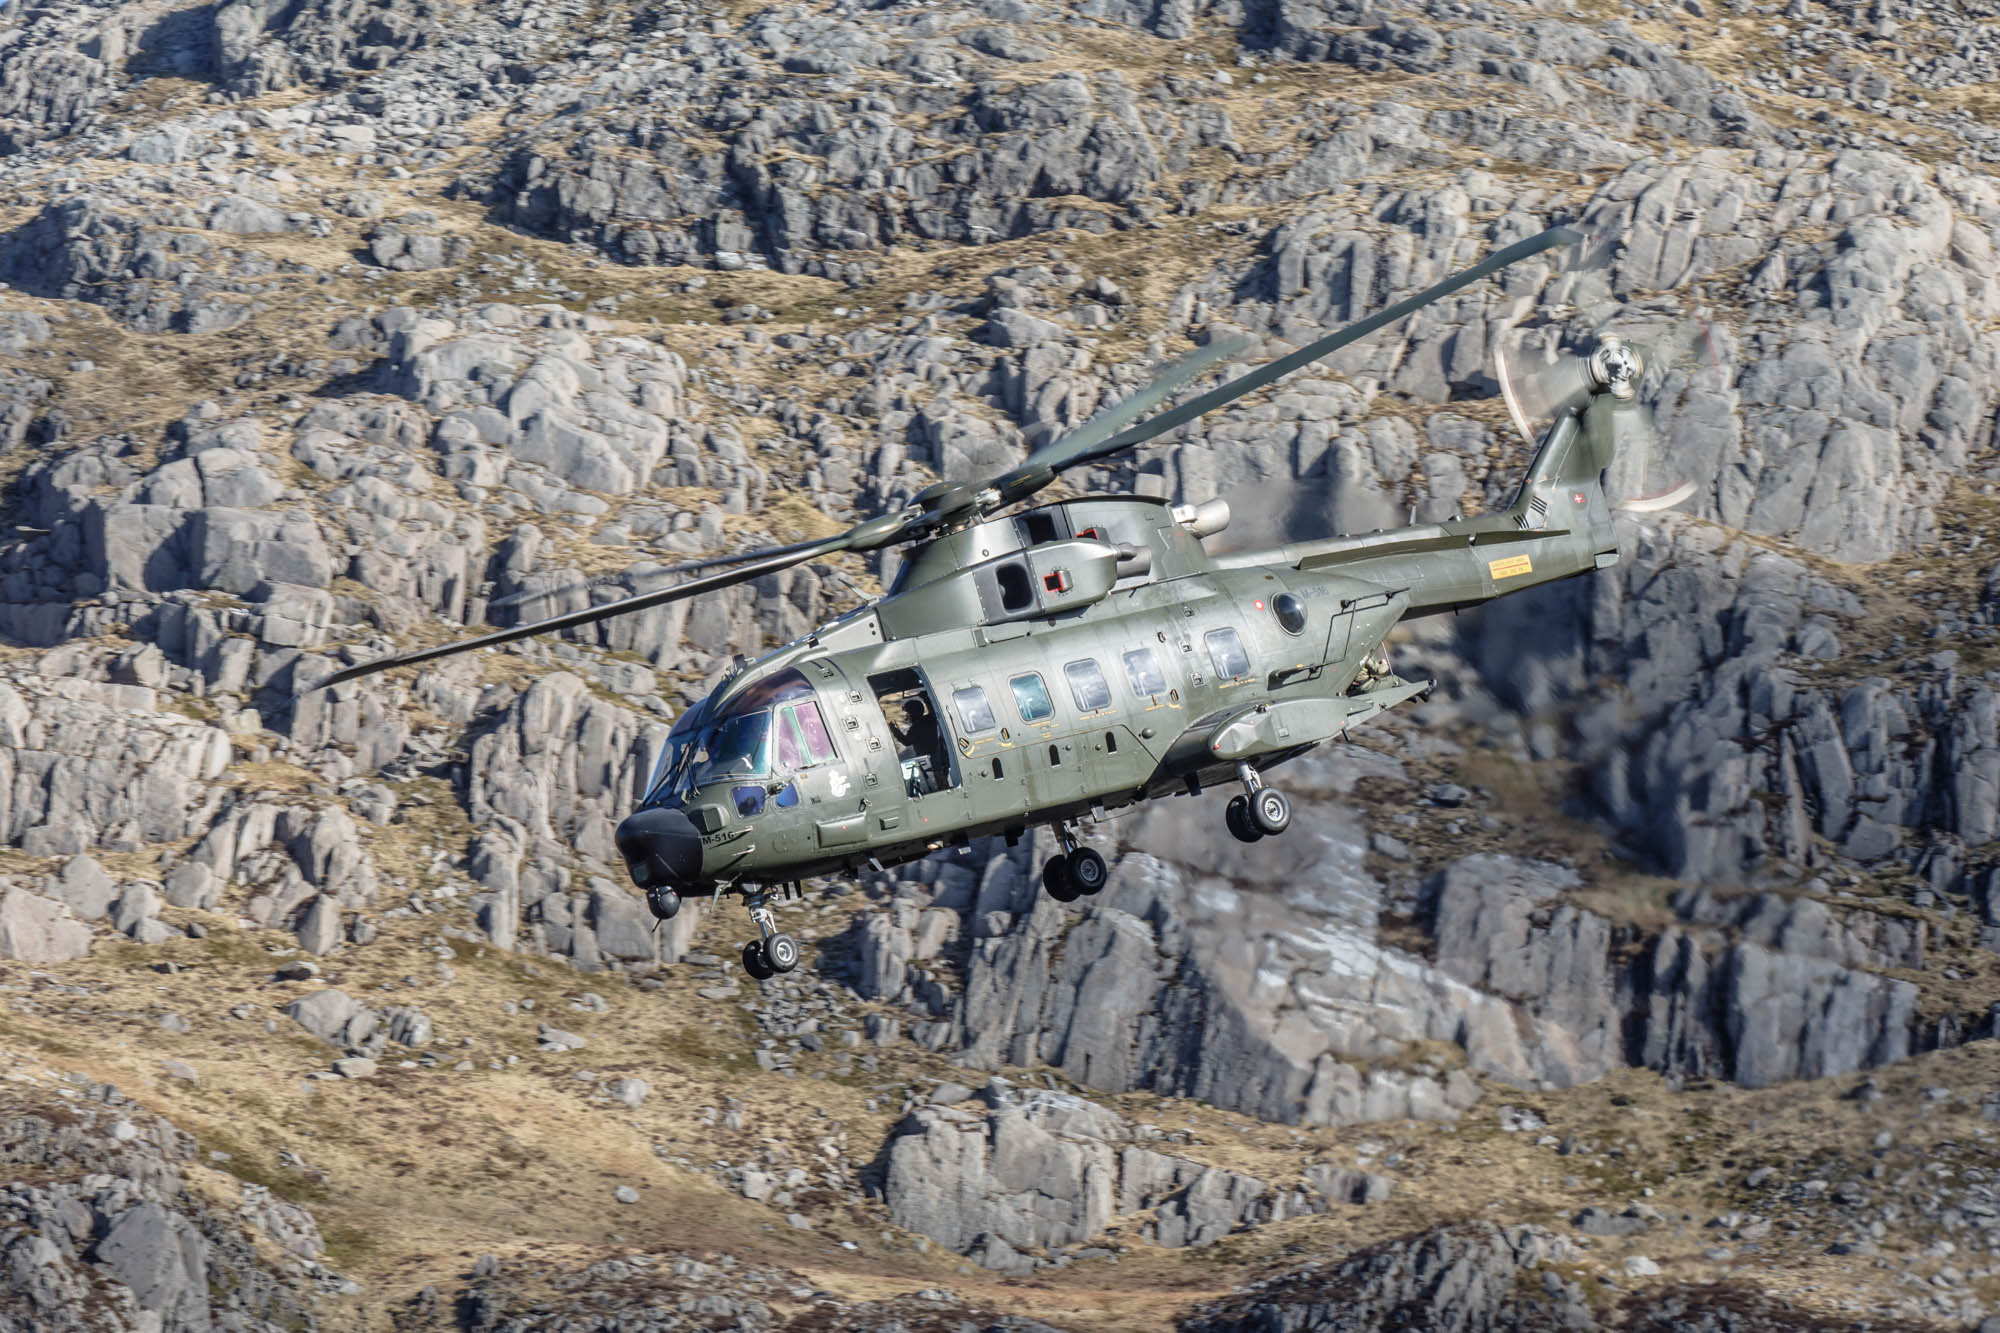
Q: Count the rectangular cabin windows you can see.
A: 5